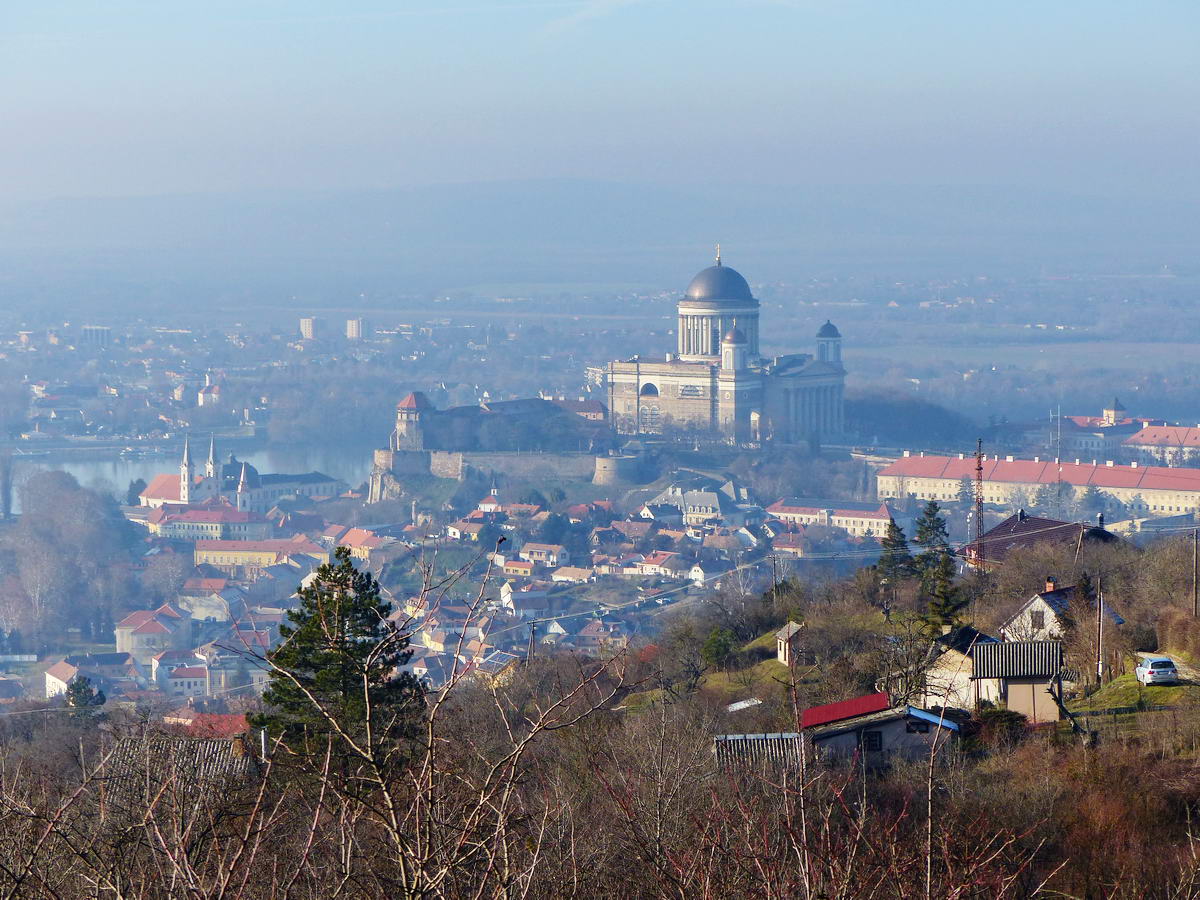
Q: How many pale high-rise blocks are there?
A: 2